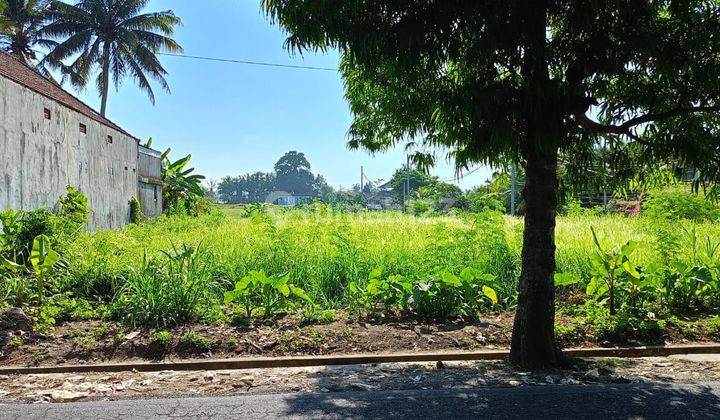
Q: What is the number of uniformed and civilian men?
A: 0